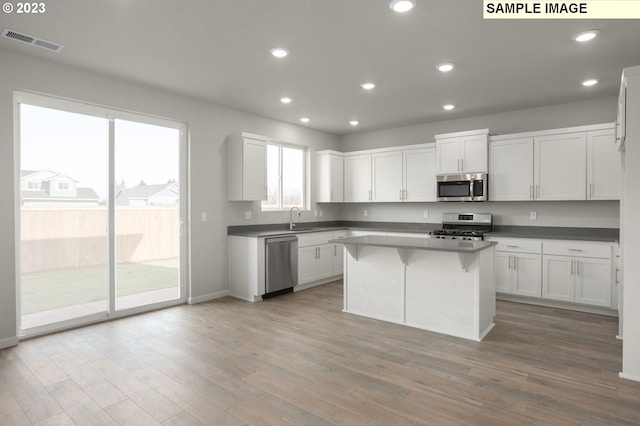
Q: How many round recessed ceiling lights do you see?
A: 10